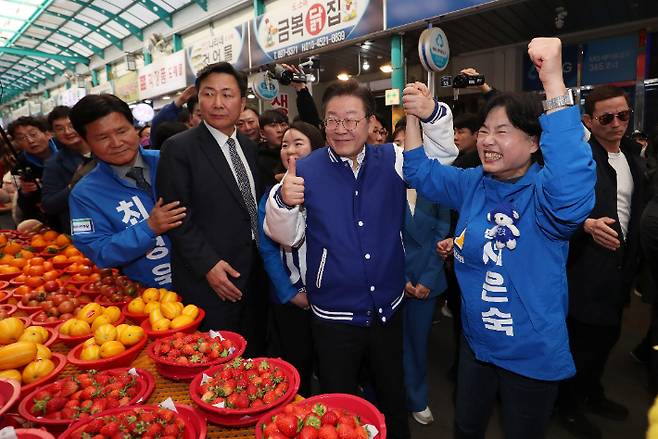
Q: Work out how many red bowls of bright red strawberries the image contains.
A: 5